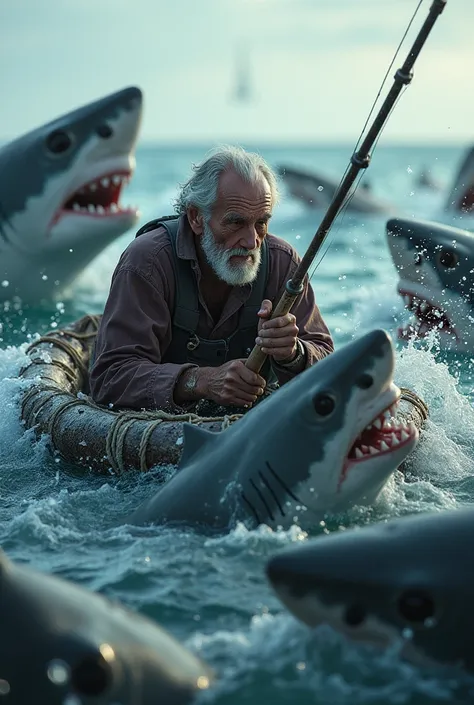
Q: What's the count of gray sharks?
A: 7